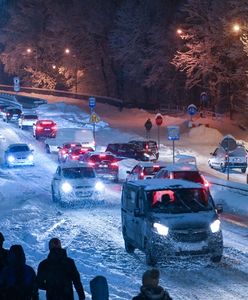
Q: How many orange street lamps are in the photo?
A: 5